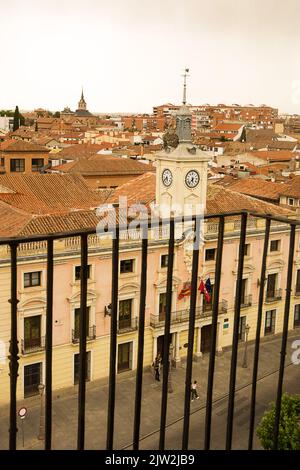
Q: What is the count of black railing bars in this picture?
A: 11